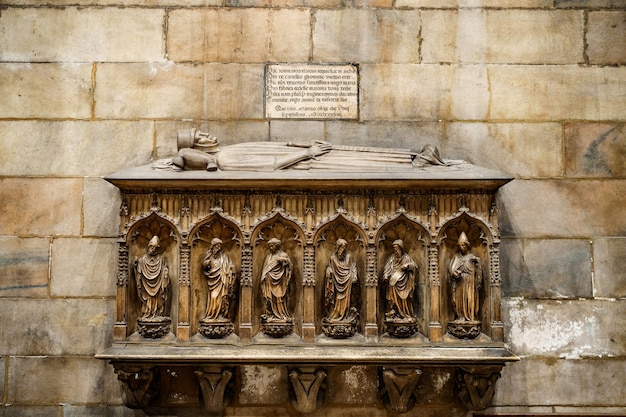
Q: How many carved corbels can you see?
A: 5